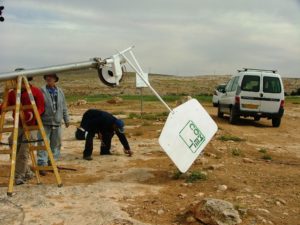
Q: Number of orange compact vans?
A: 0